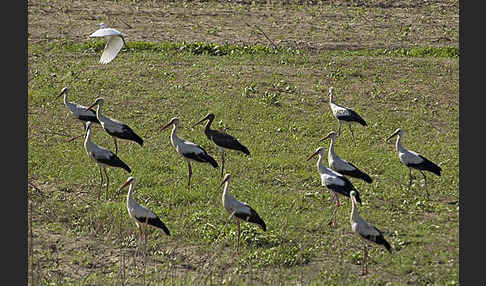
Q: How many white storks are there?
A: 11